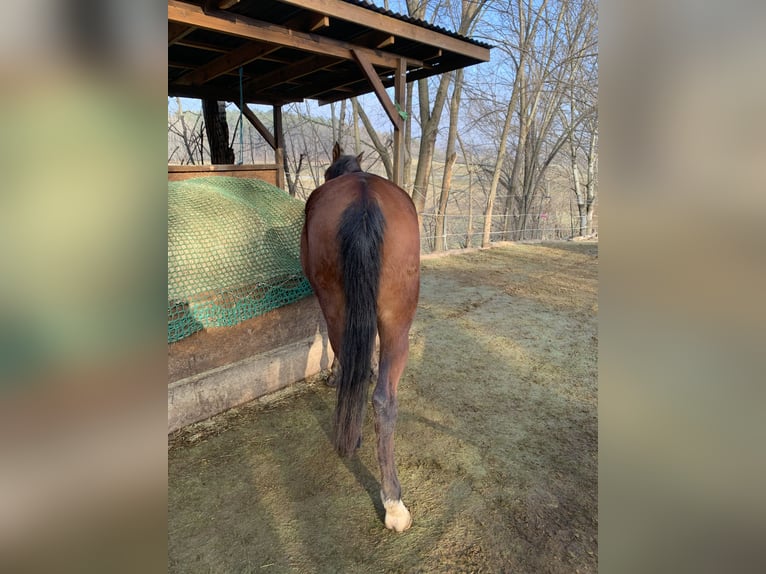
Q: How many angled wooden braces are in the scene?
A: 2